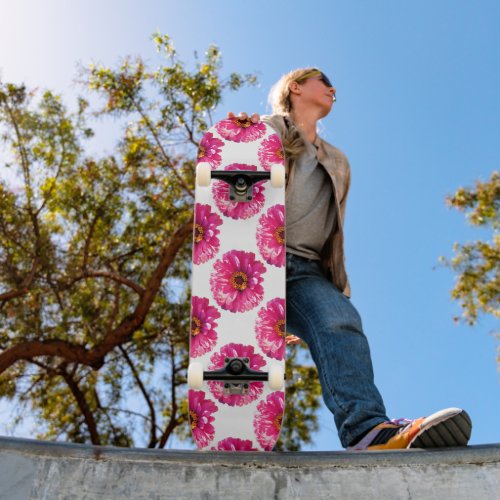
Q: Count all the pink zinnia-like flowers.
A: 13